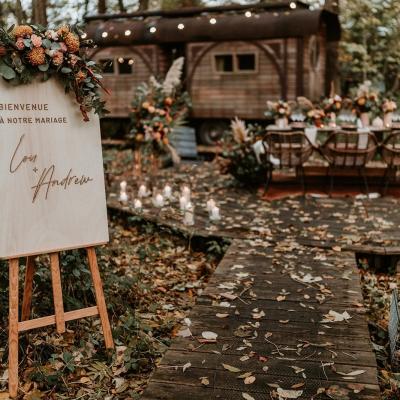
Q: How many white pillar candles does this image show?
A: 11